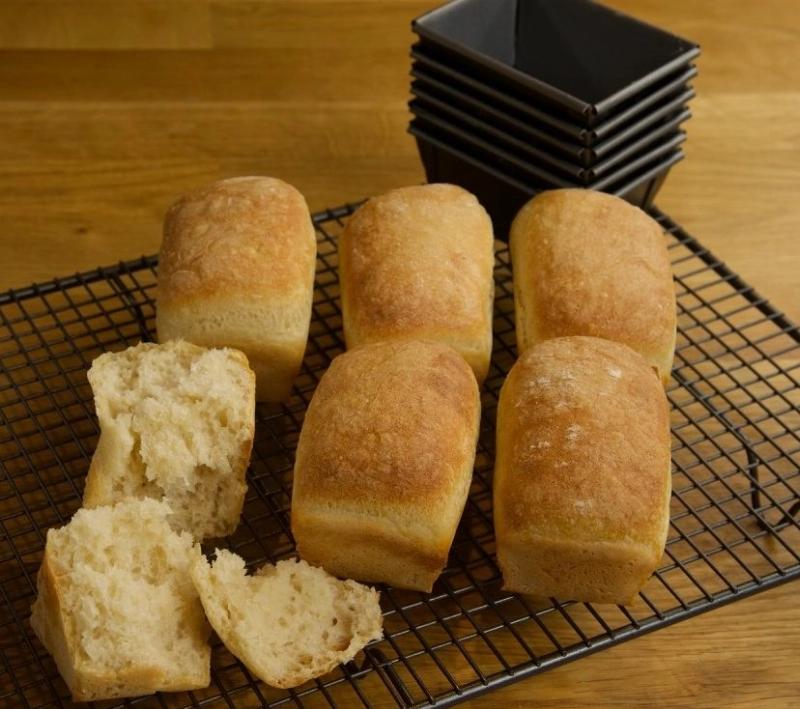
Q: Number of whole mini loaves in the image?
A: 5